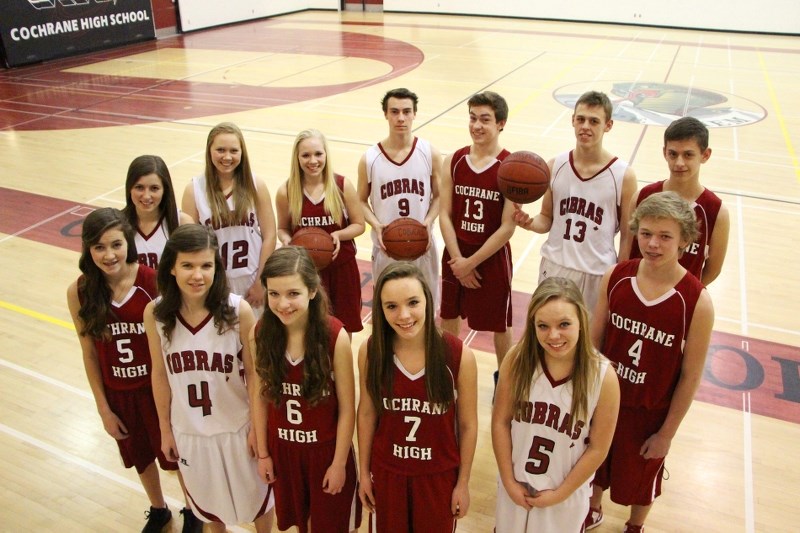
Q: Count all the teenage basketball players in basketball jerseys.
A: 13